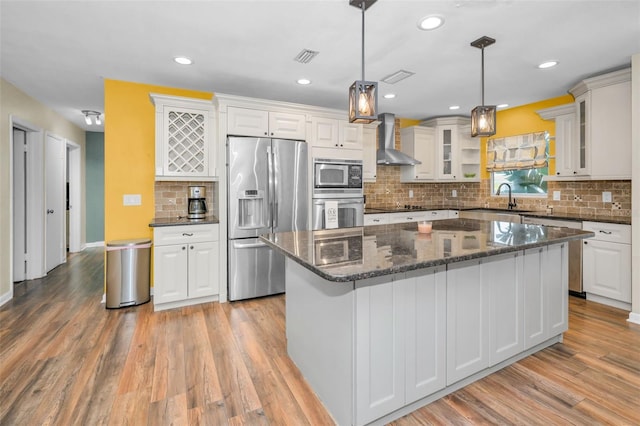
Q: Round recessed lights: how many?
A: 7